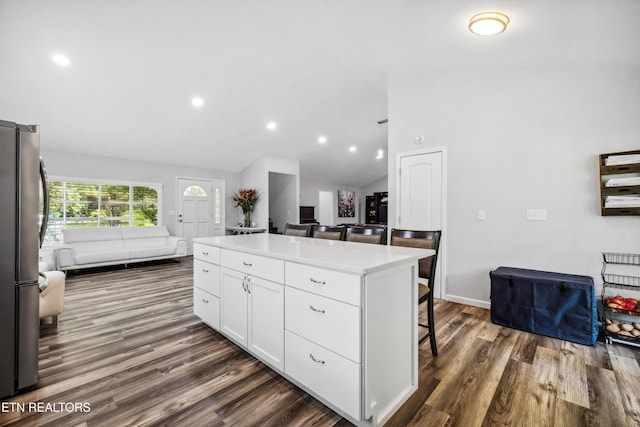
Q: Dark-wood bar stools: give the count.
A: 4